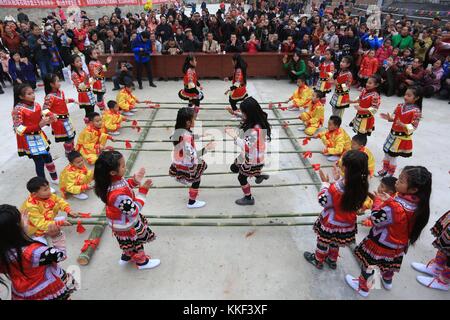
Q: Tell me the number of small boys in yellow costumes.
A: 10